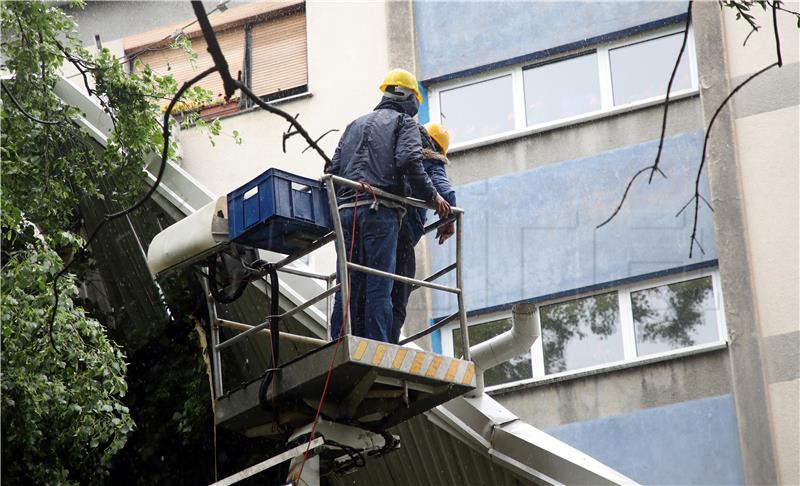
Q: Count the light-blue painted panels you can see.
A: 3